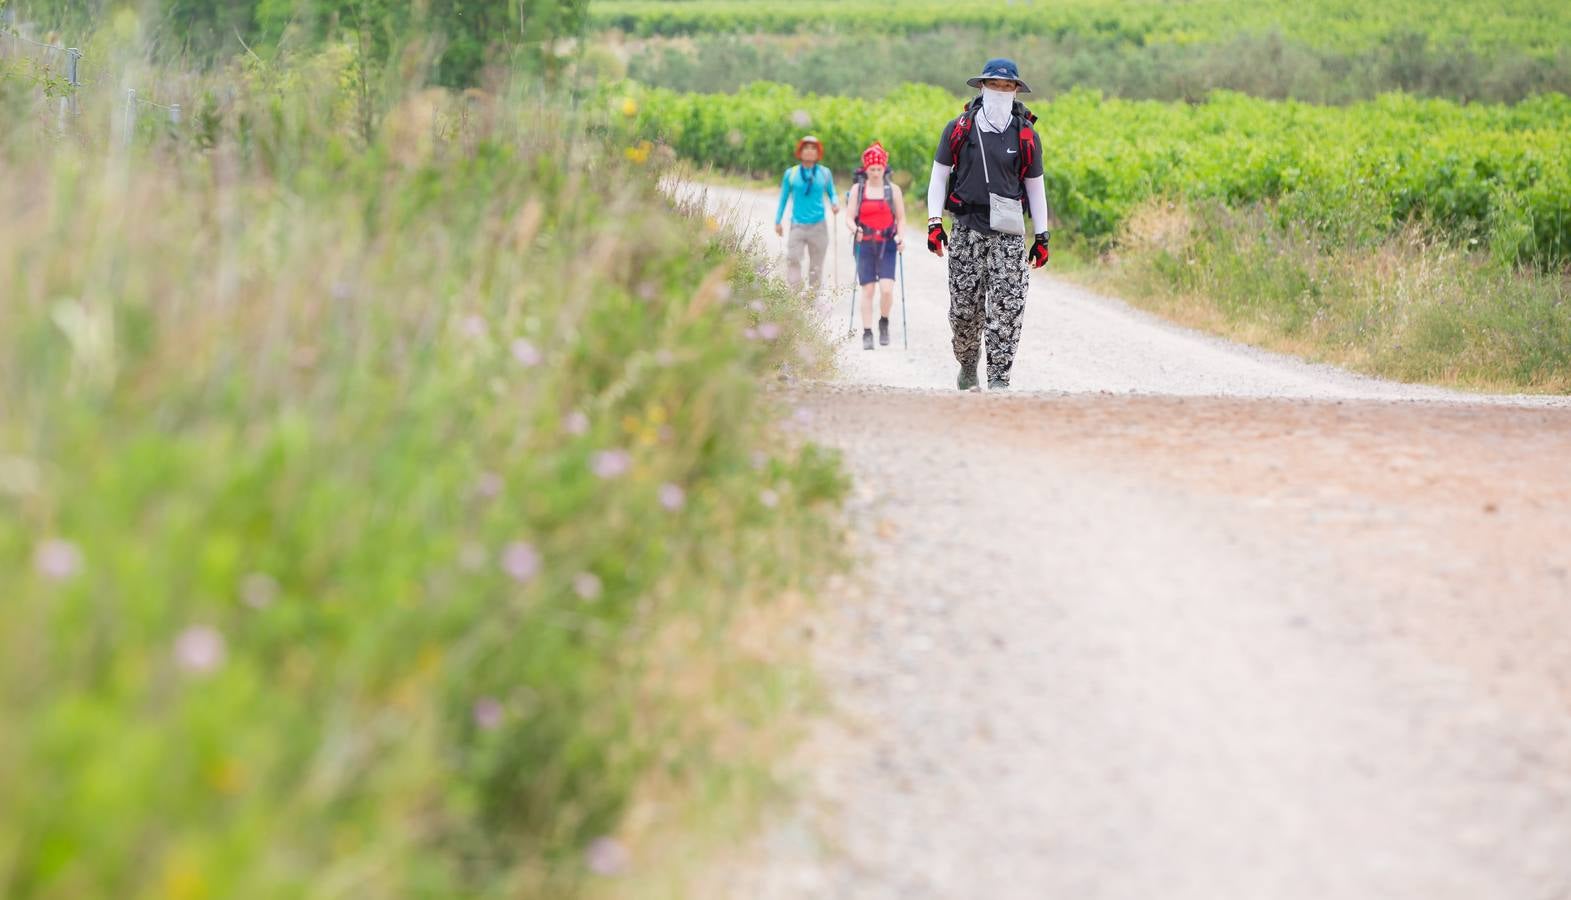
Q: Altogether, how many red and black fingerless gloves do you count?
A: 2